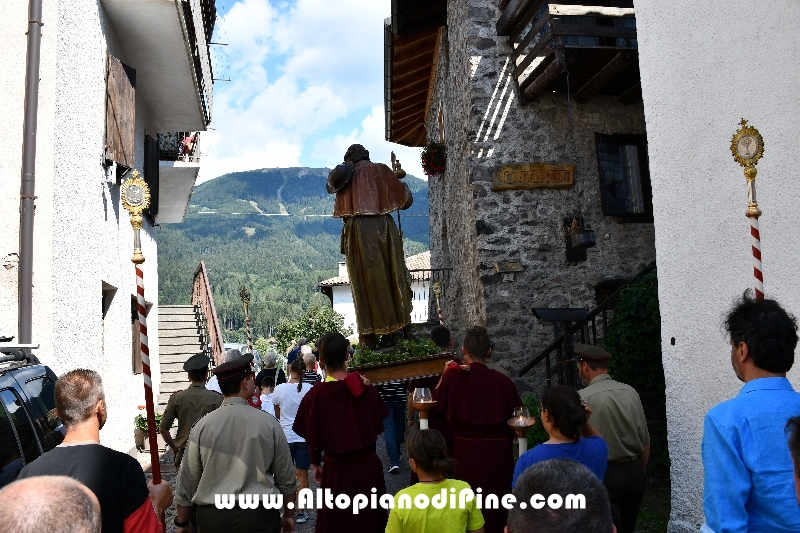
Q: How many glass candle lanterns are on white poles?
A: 2